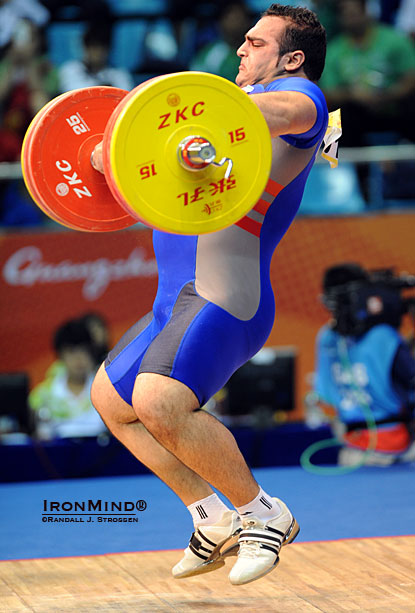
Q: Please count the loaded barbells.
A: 1